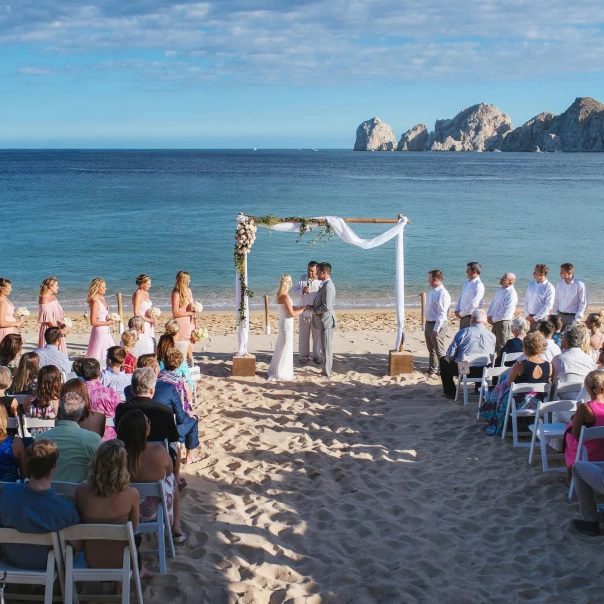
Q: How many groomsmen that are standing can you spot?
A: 5